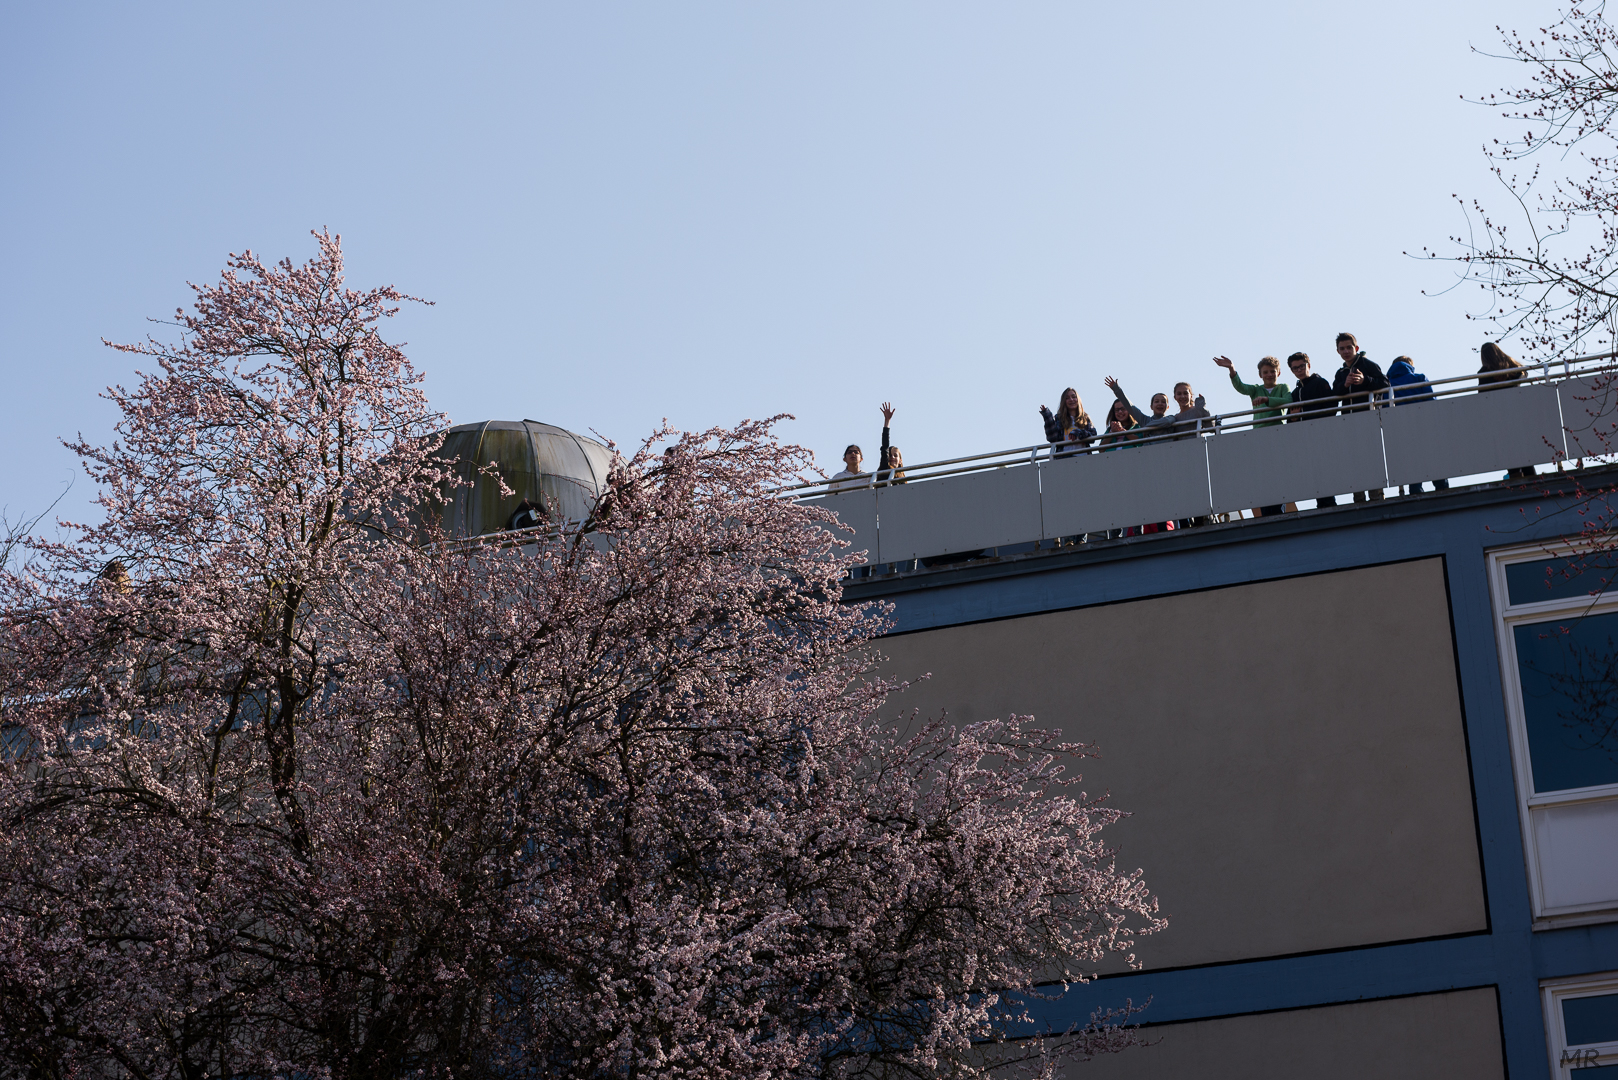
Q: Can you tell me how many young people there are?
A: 11